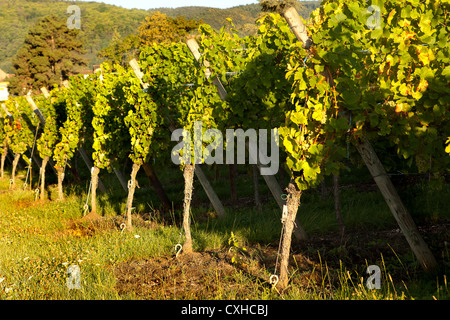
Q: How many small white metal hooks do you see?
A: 7